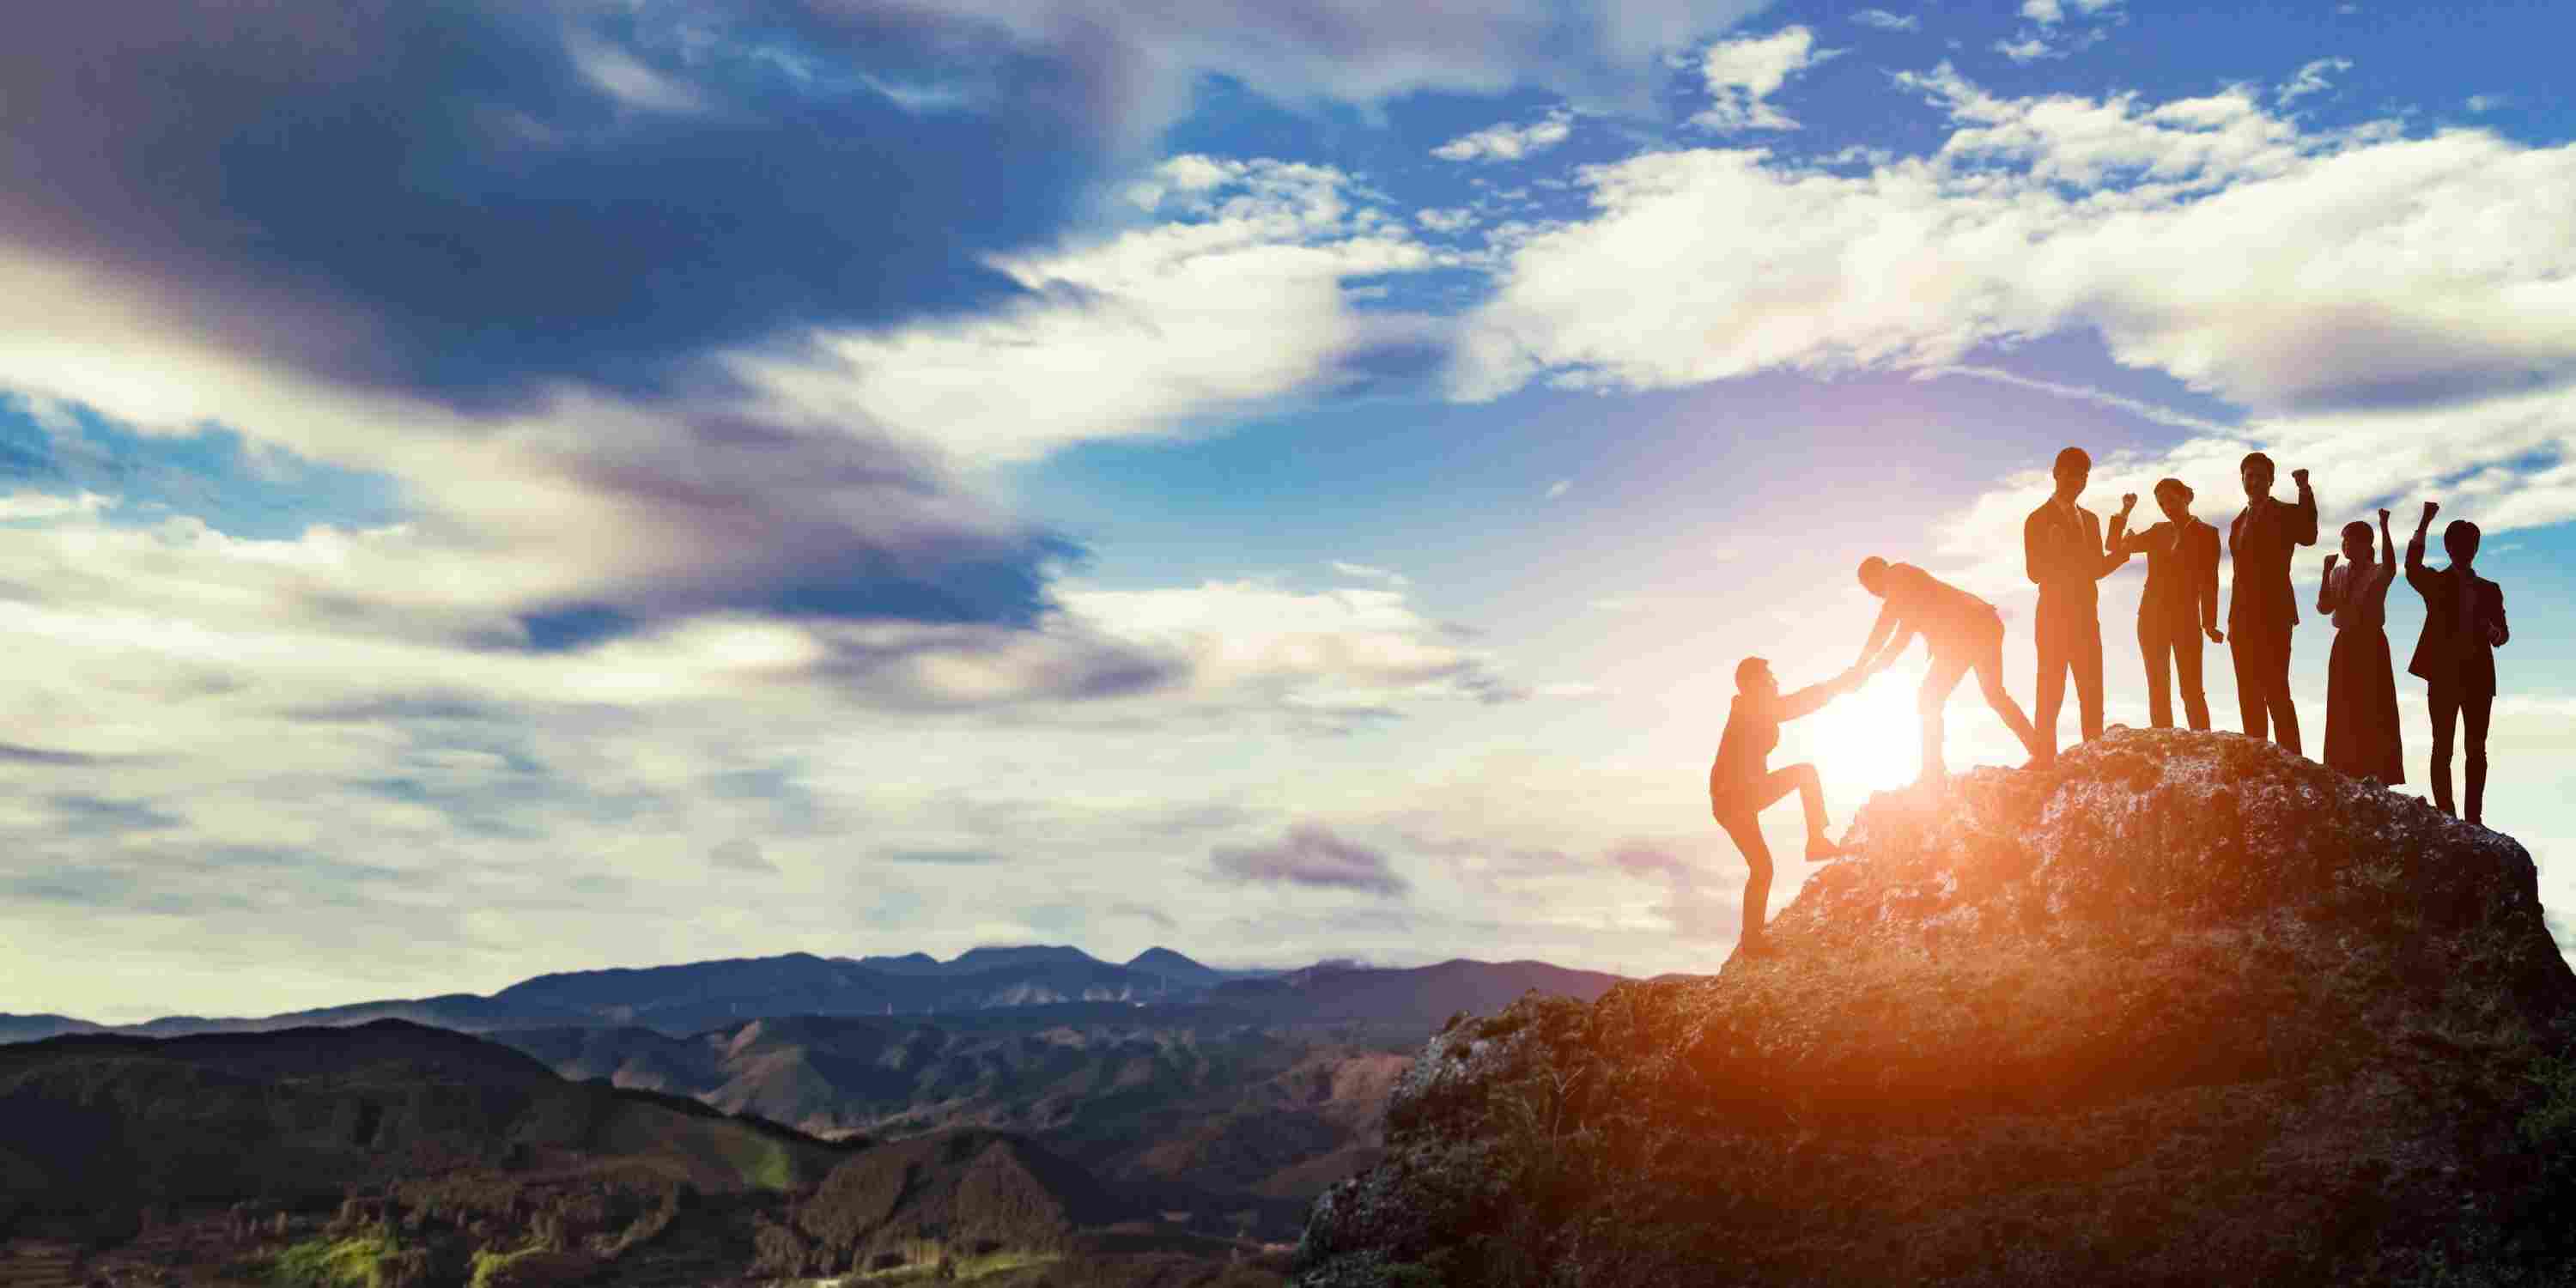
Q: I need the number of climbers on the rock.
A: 7